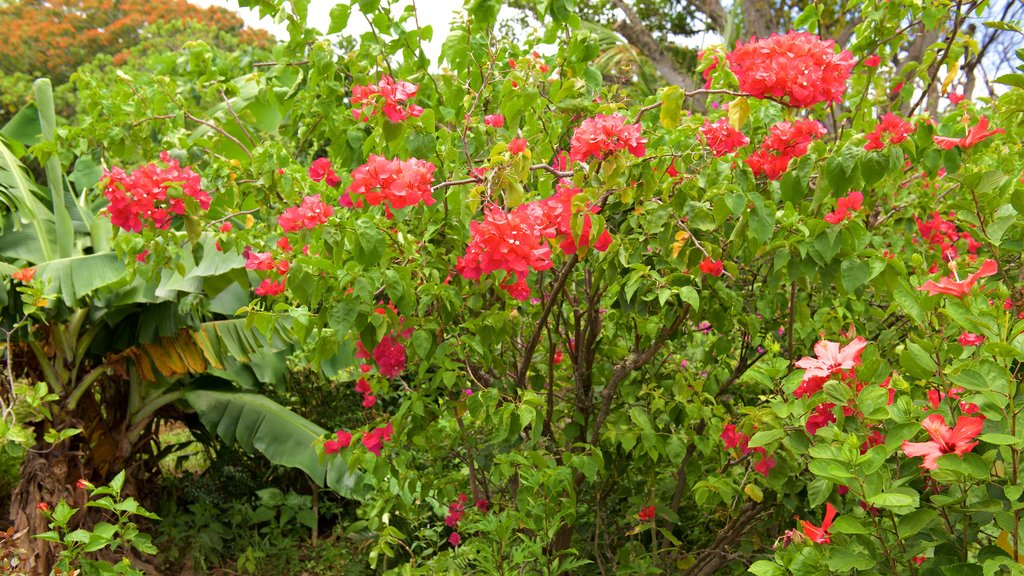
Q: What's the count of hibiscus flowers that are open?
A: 5